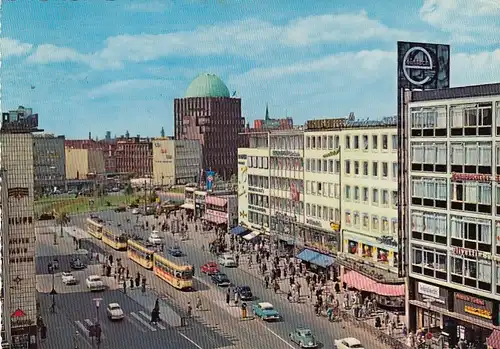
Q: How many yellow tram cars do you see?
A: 4